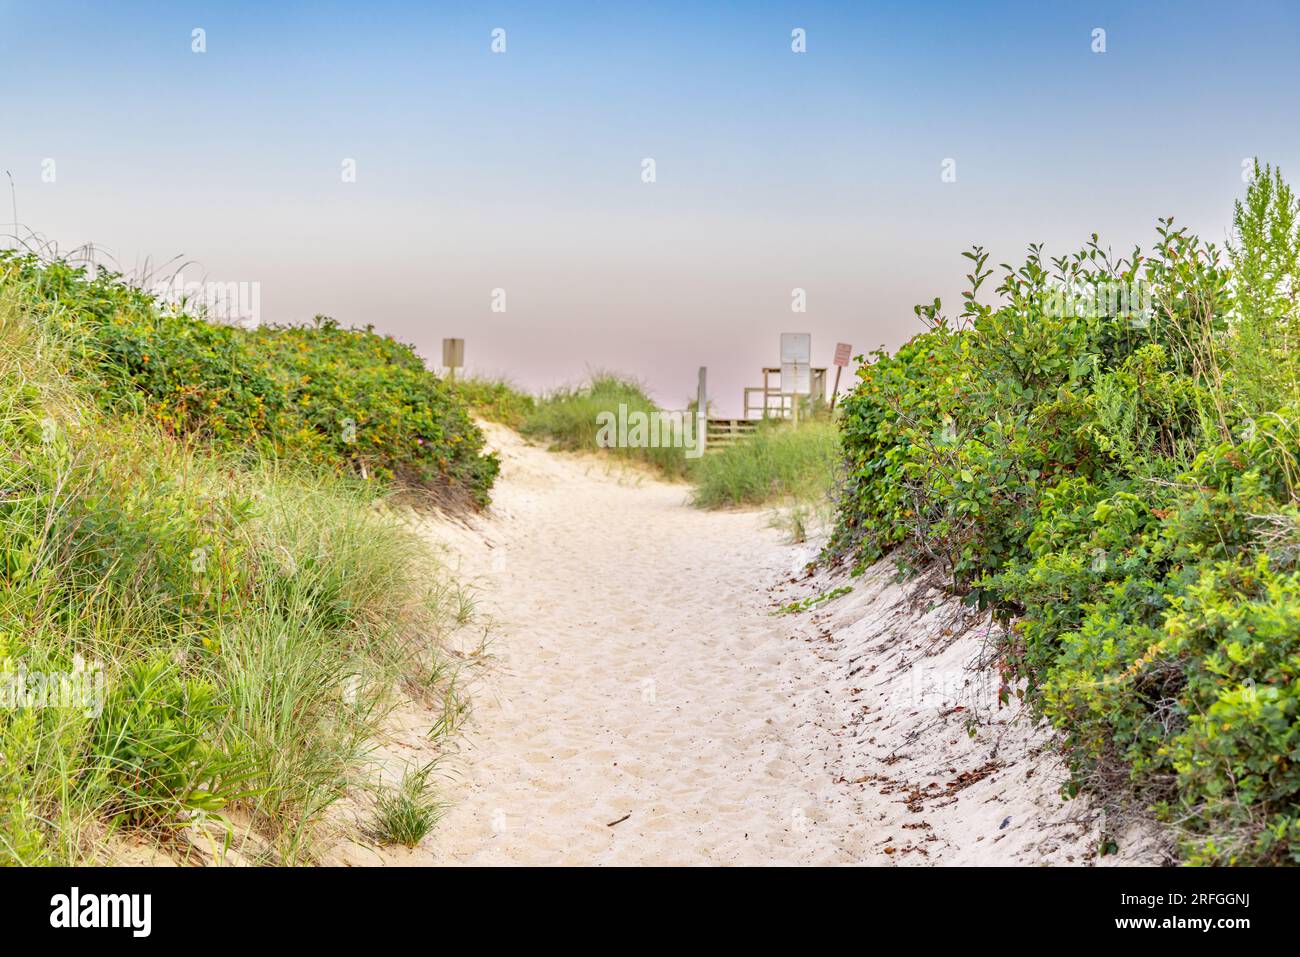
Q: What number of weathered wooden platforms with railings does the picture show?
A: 1